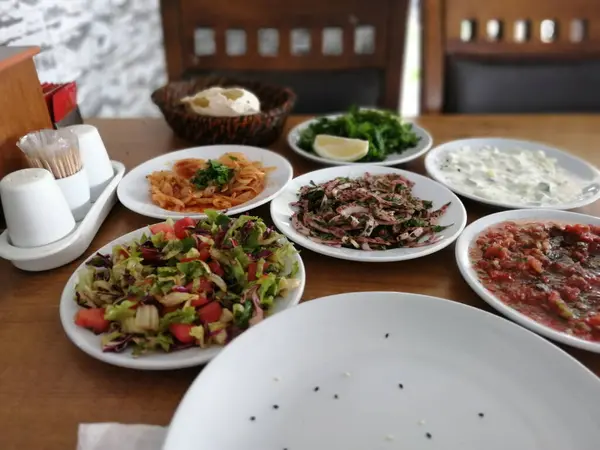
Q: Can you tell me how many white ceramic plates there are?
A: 7